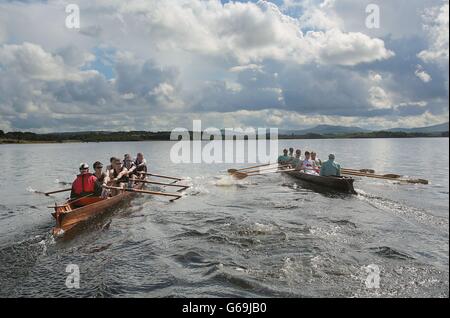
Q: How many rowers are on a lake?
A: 12